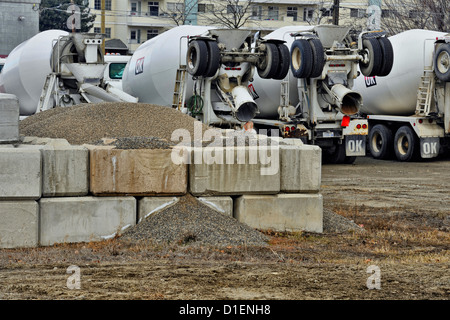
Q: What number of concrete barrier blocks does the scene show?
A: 10